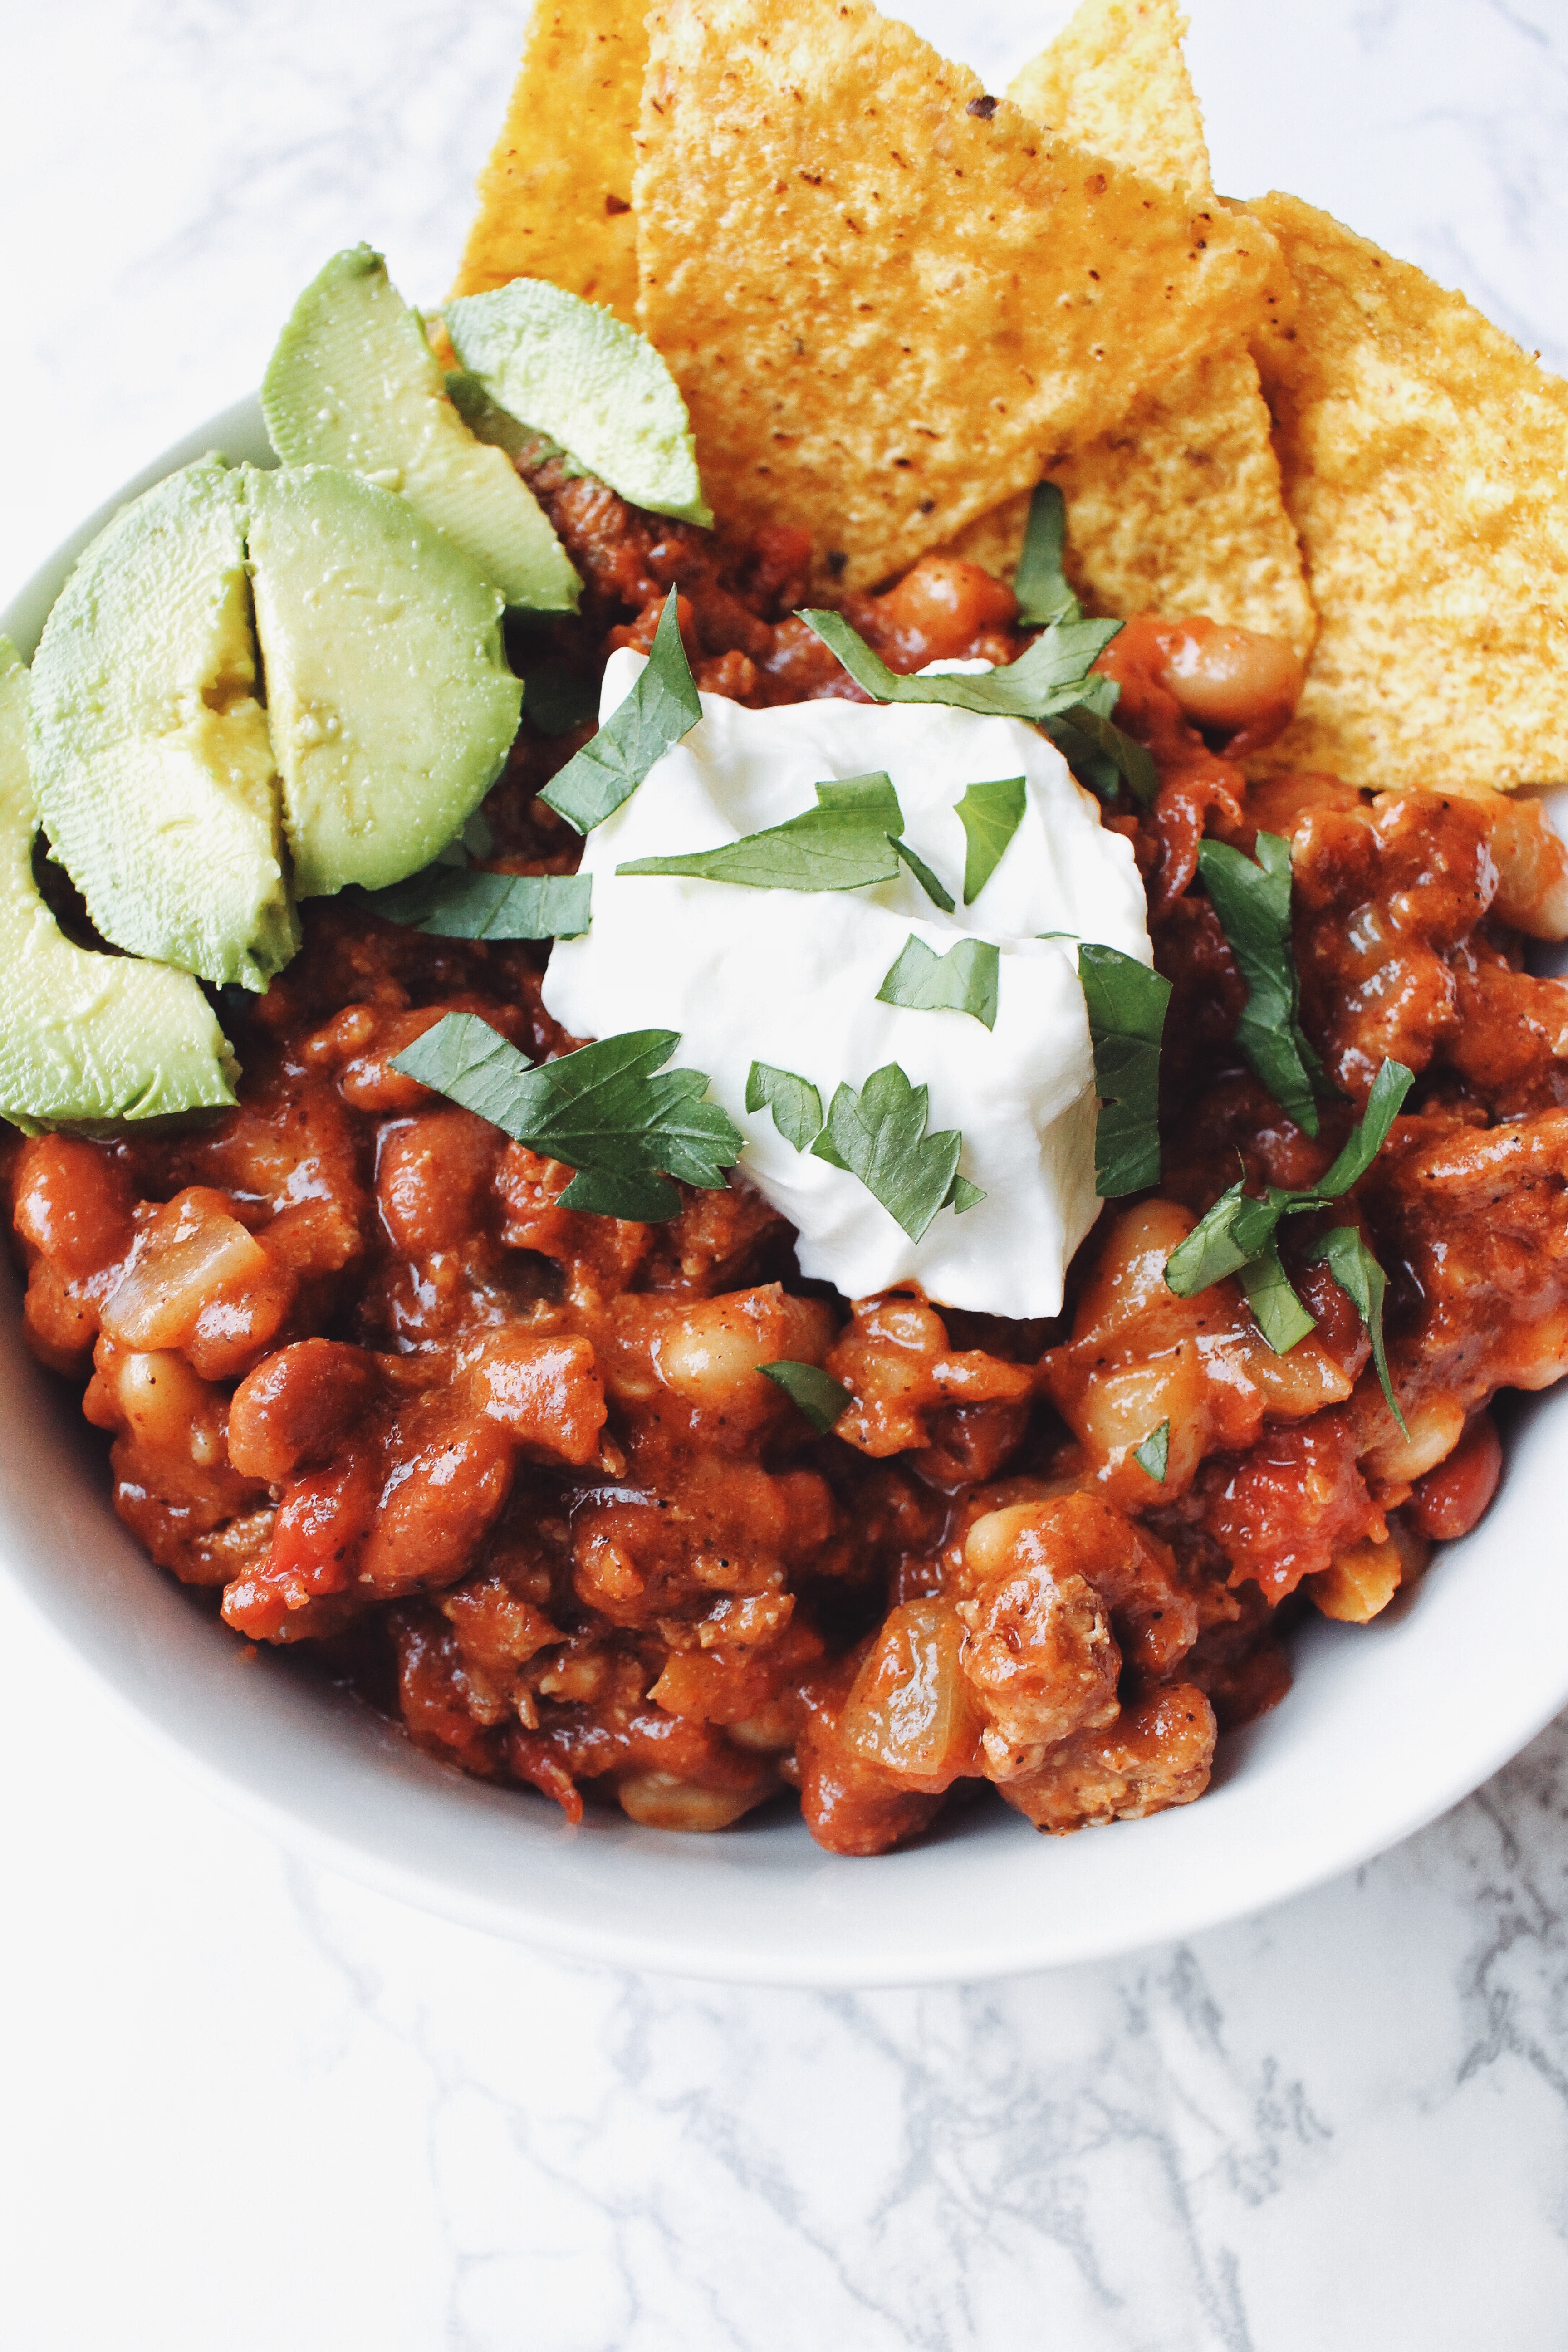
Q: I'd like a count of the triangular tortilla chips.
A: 4